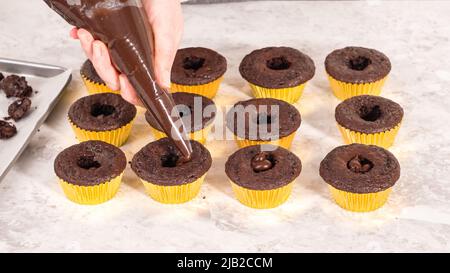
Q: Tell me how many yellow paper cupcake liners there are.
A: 12